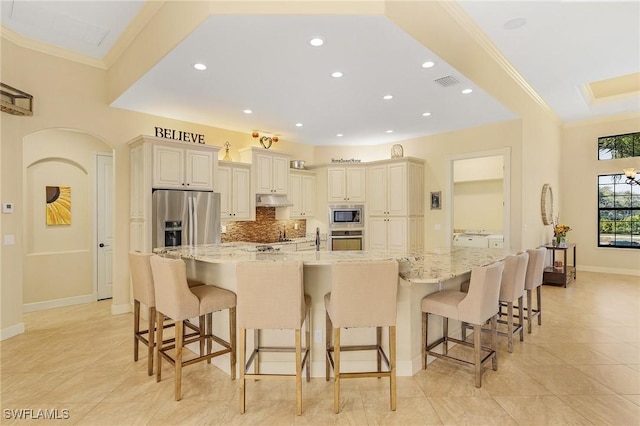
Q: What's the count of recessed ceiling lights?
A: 11